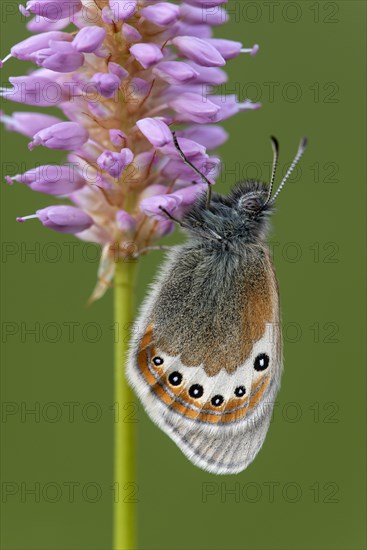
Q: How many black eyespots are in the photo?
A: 6